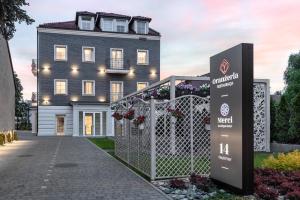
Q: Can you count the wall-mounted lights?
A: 8